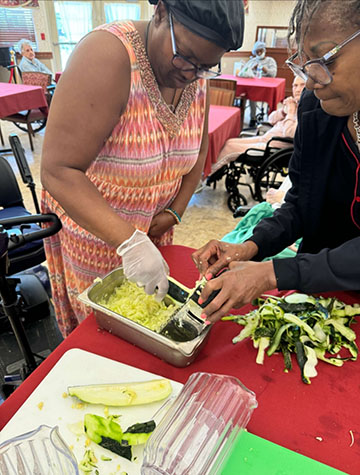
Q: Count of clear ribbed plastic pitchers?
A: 2